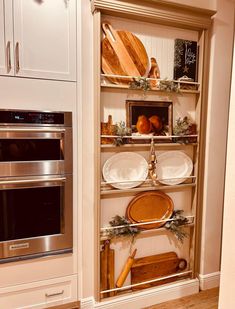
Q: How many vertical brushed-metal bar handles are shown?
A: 2